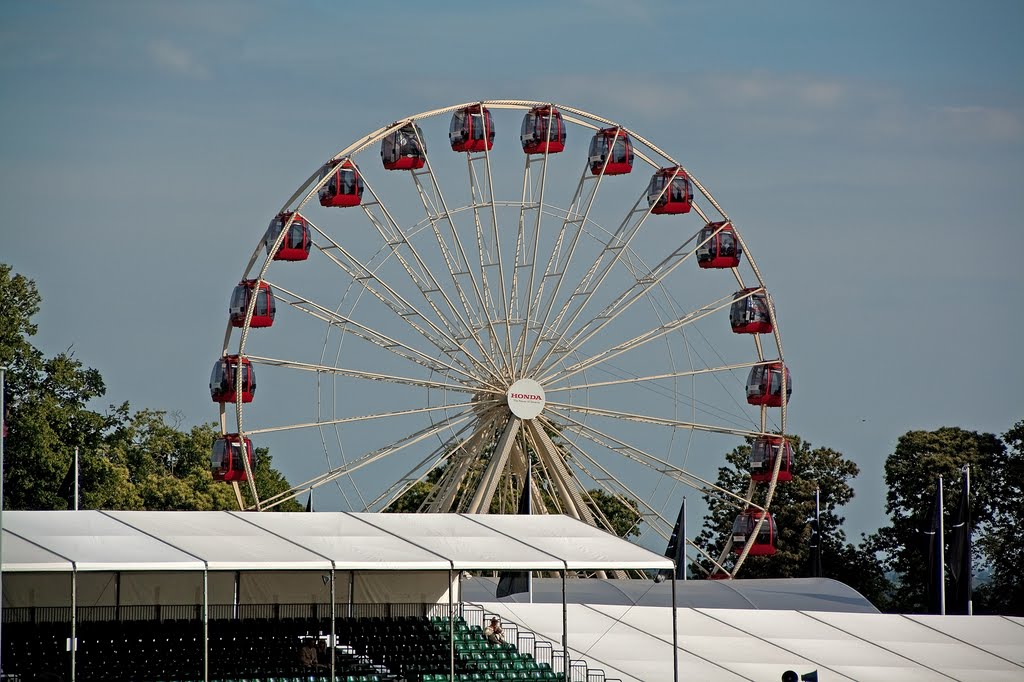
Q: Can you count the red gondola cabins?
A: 15